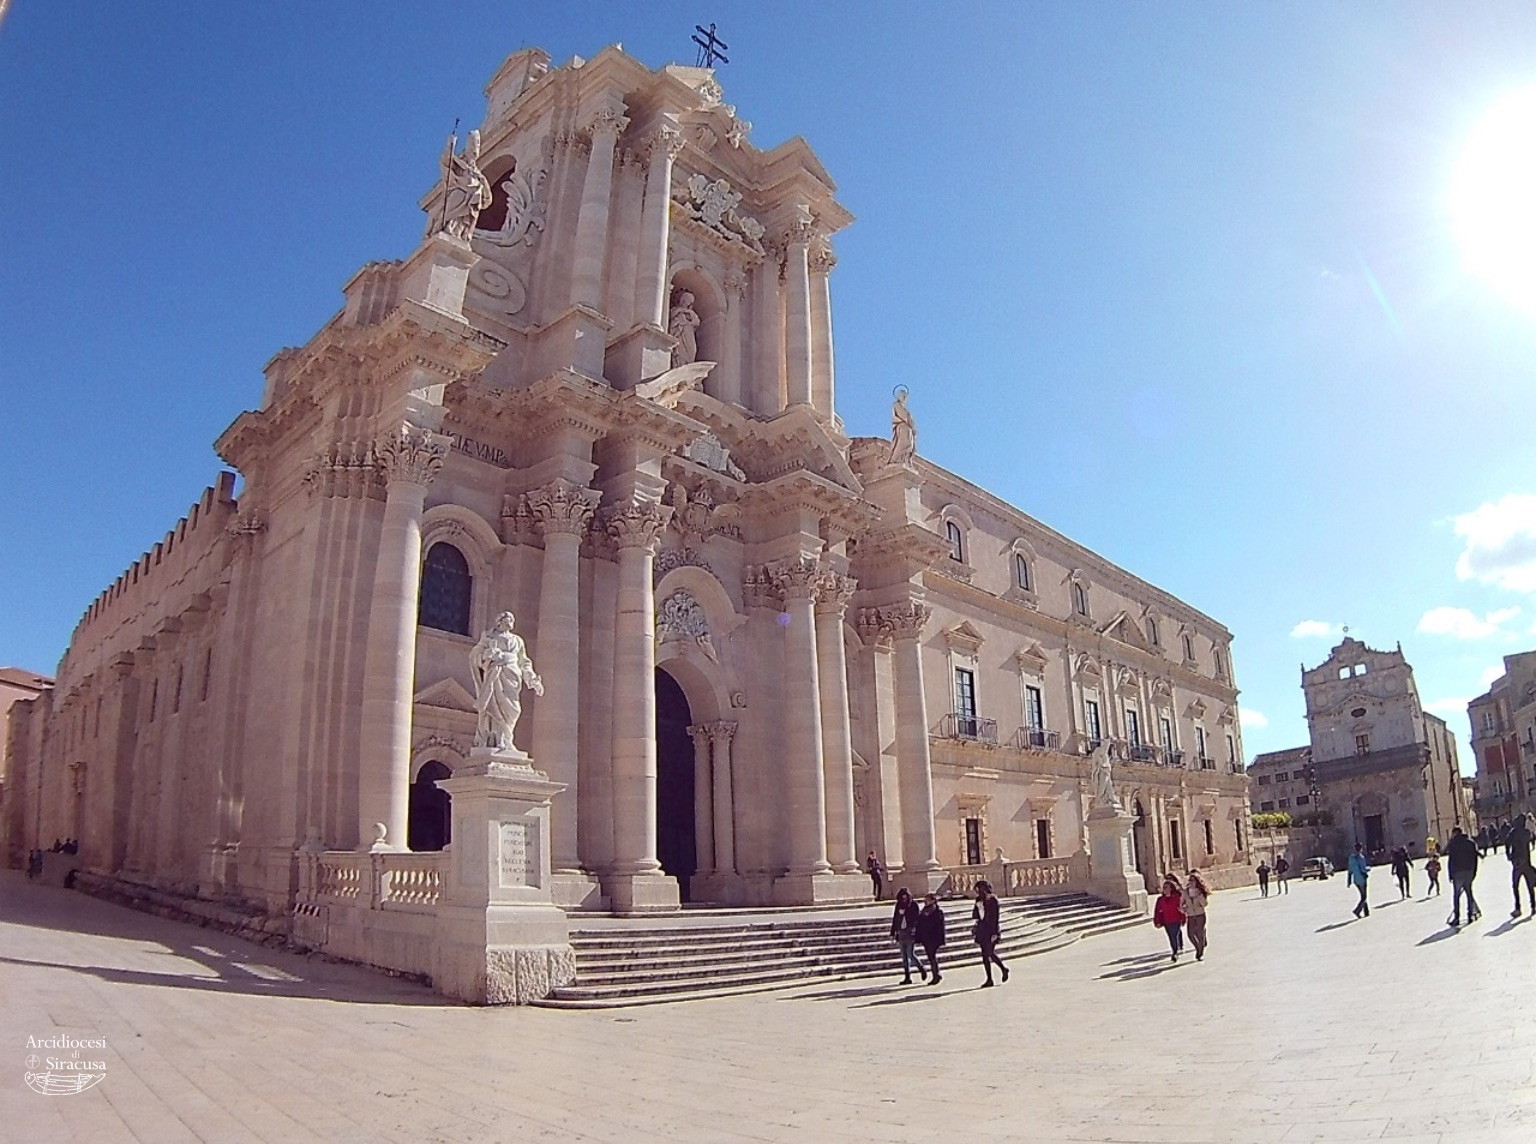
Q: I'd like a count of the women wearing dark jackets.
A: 3